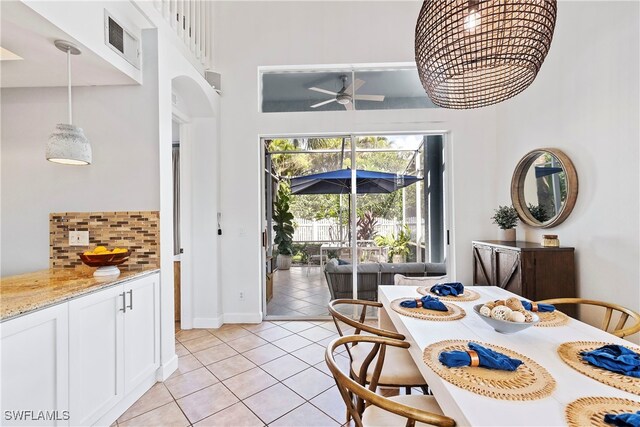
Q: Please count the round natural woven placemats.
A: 6